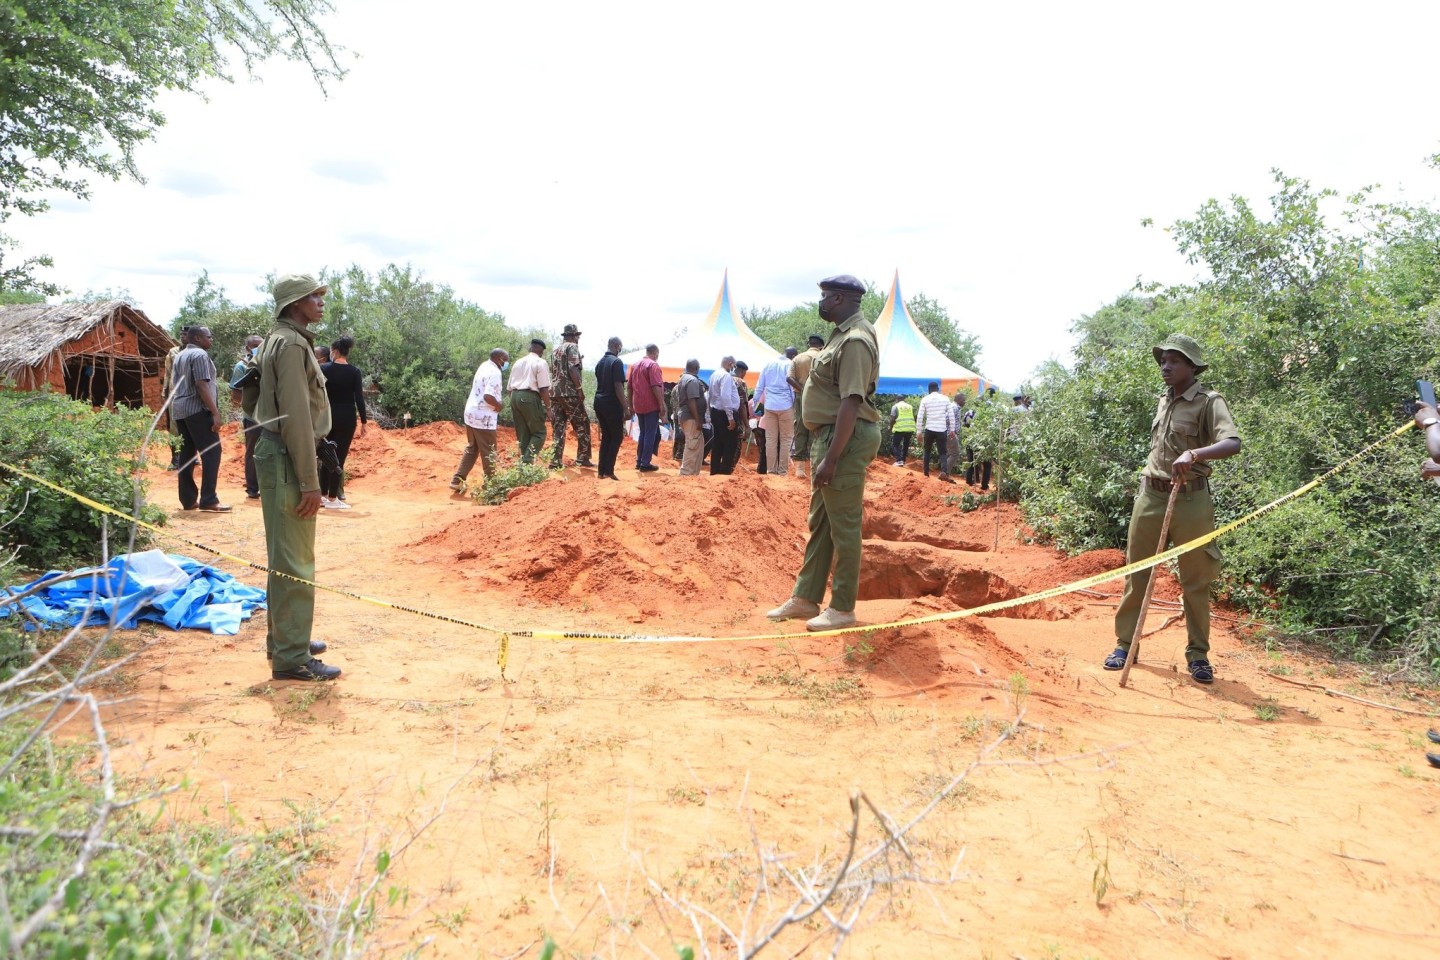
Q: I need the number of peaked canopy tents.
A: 2